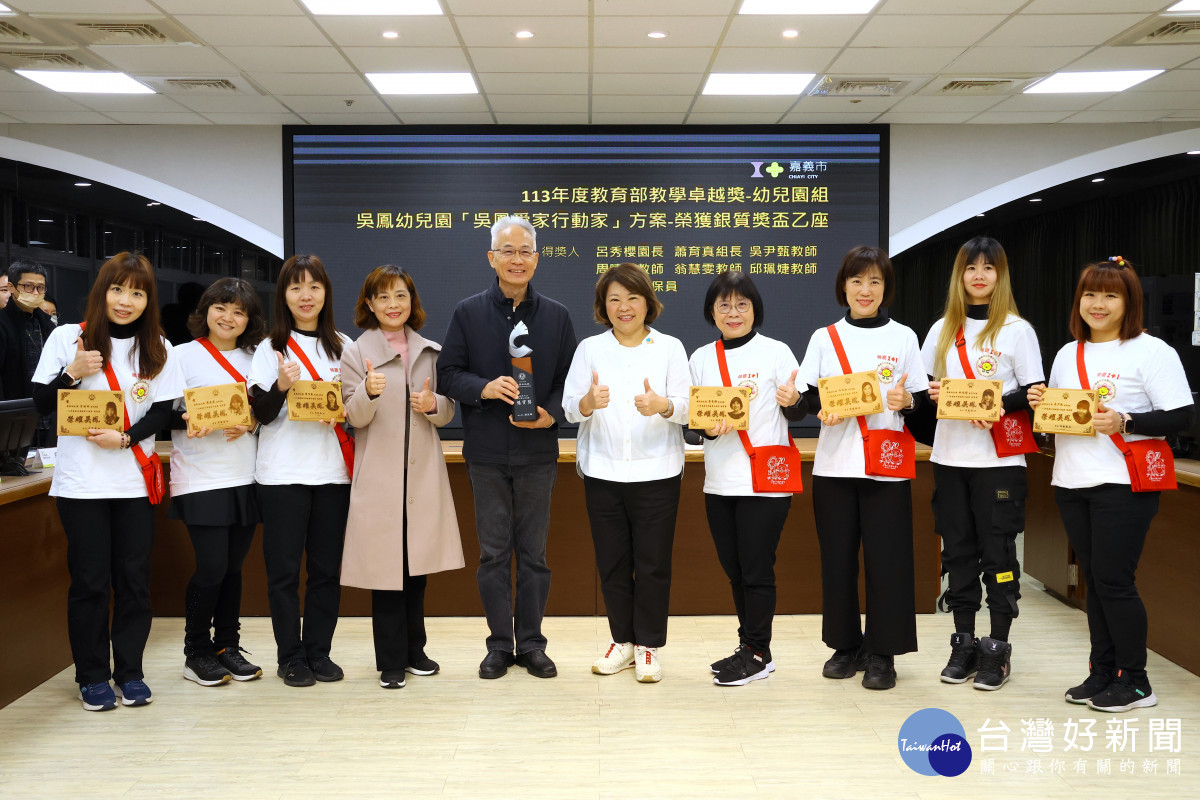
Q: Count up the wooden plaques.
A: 7